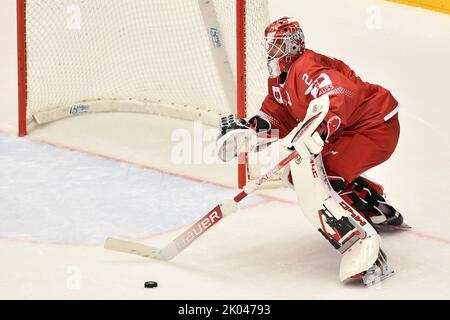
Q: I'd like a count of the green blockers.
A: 0